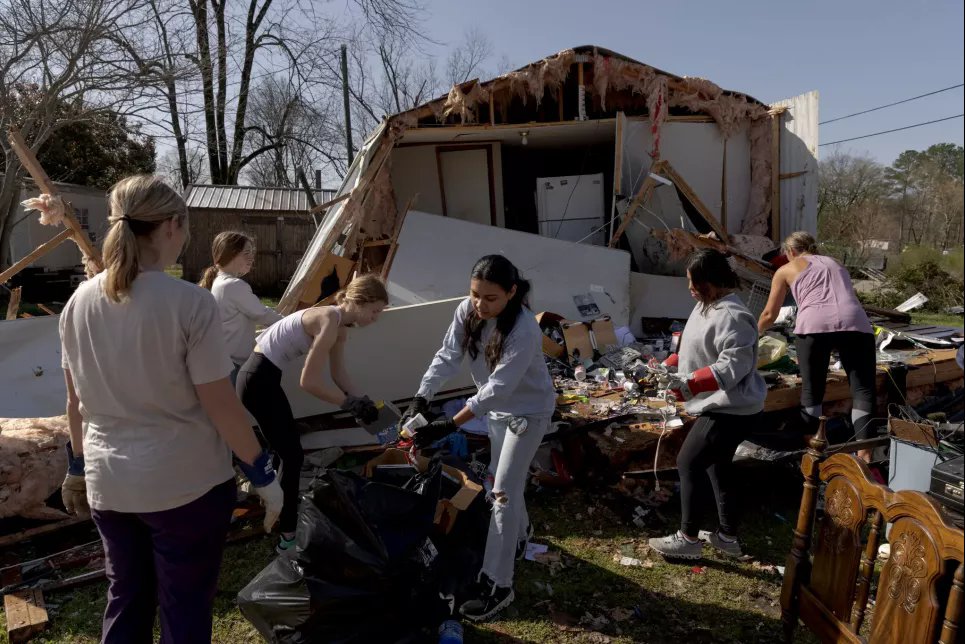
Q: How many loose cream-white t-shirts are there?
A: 1